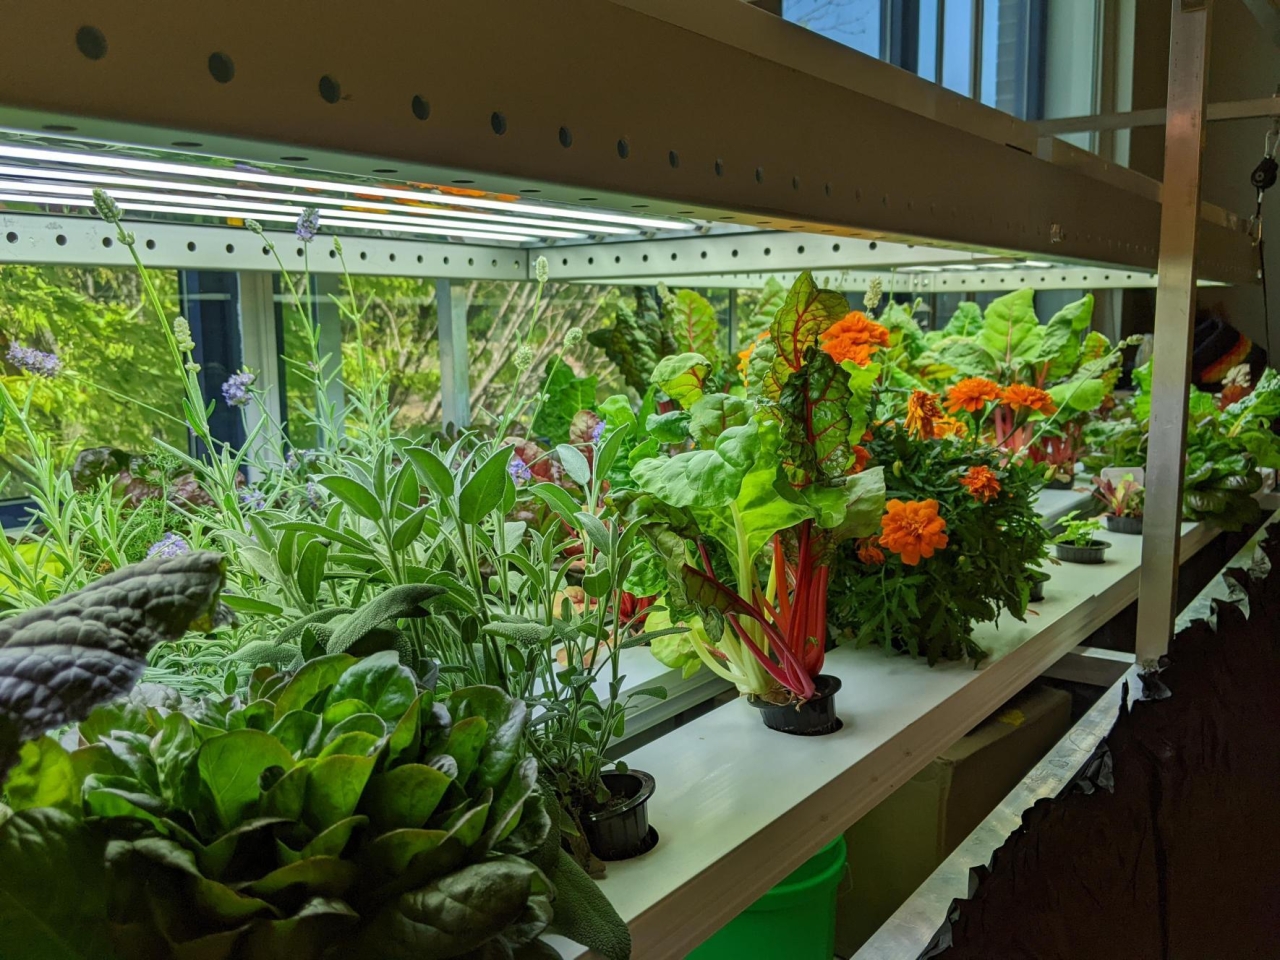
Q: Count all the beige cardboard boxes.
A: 1